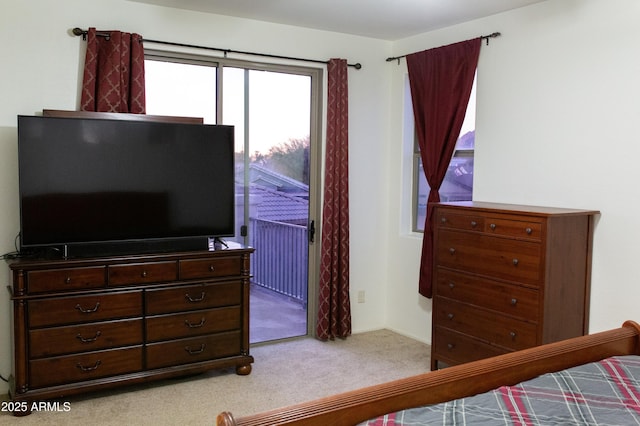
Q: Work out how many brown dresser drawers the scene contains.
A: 15